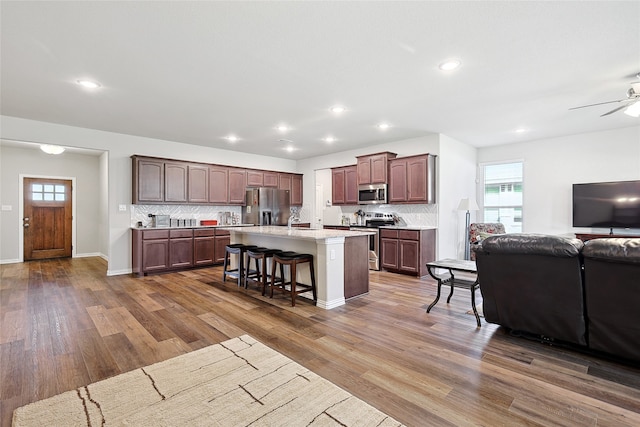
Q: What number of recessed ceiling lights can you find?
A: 9